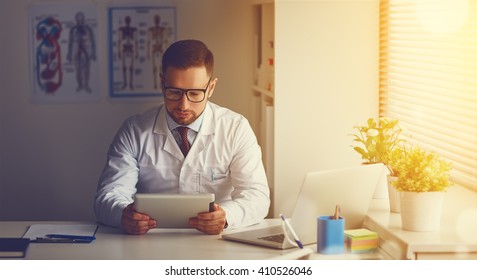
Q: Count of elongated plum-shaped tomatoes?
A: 0